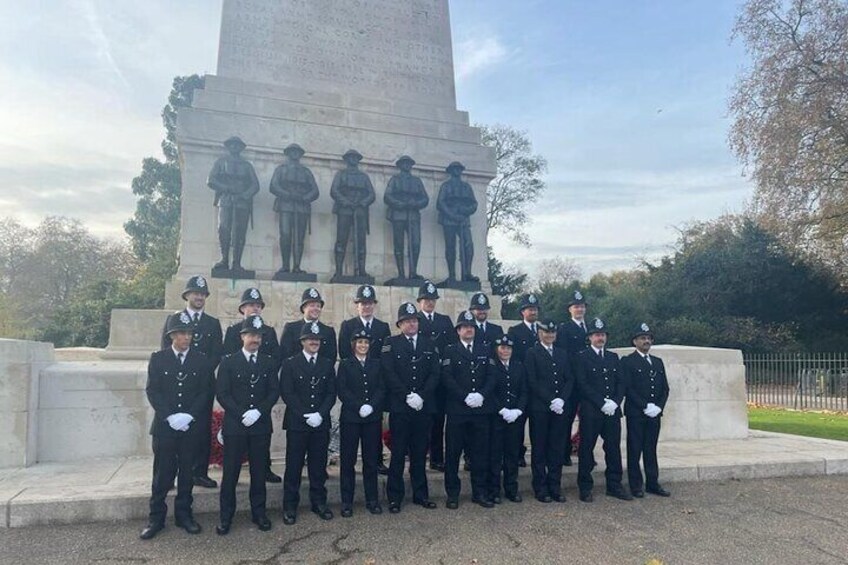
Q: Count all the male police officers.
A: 15